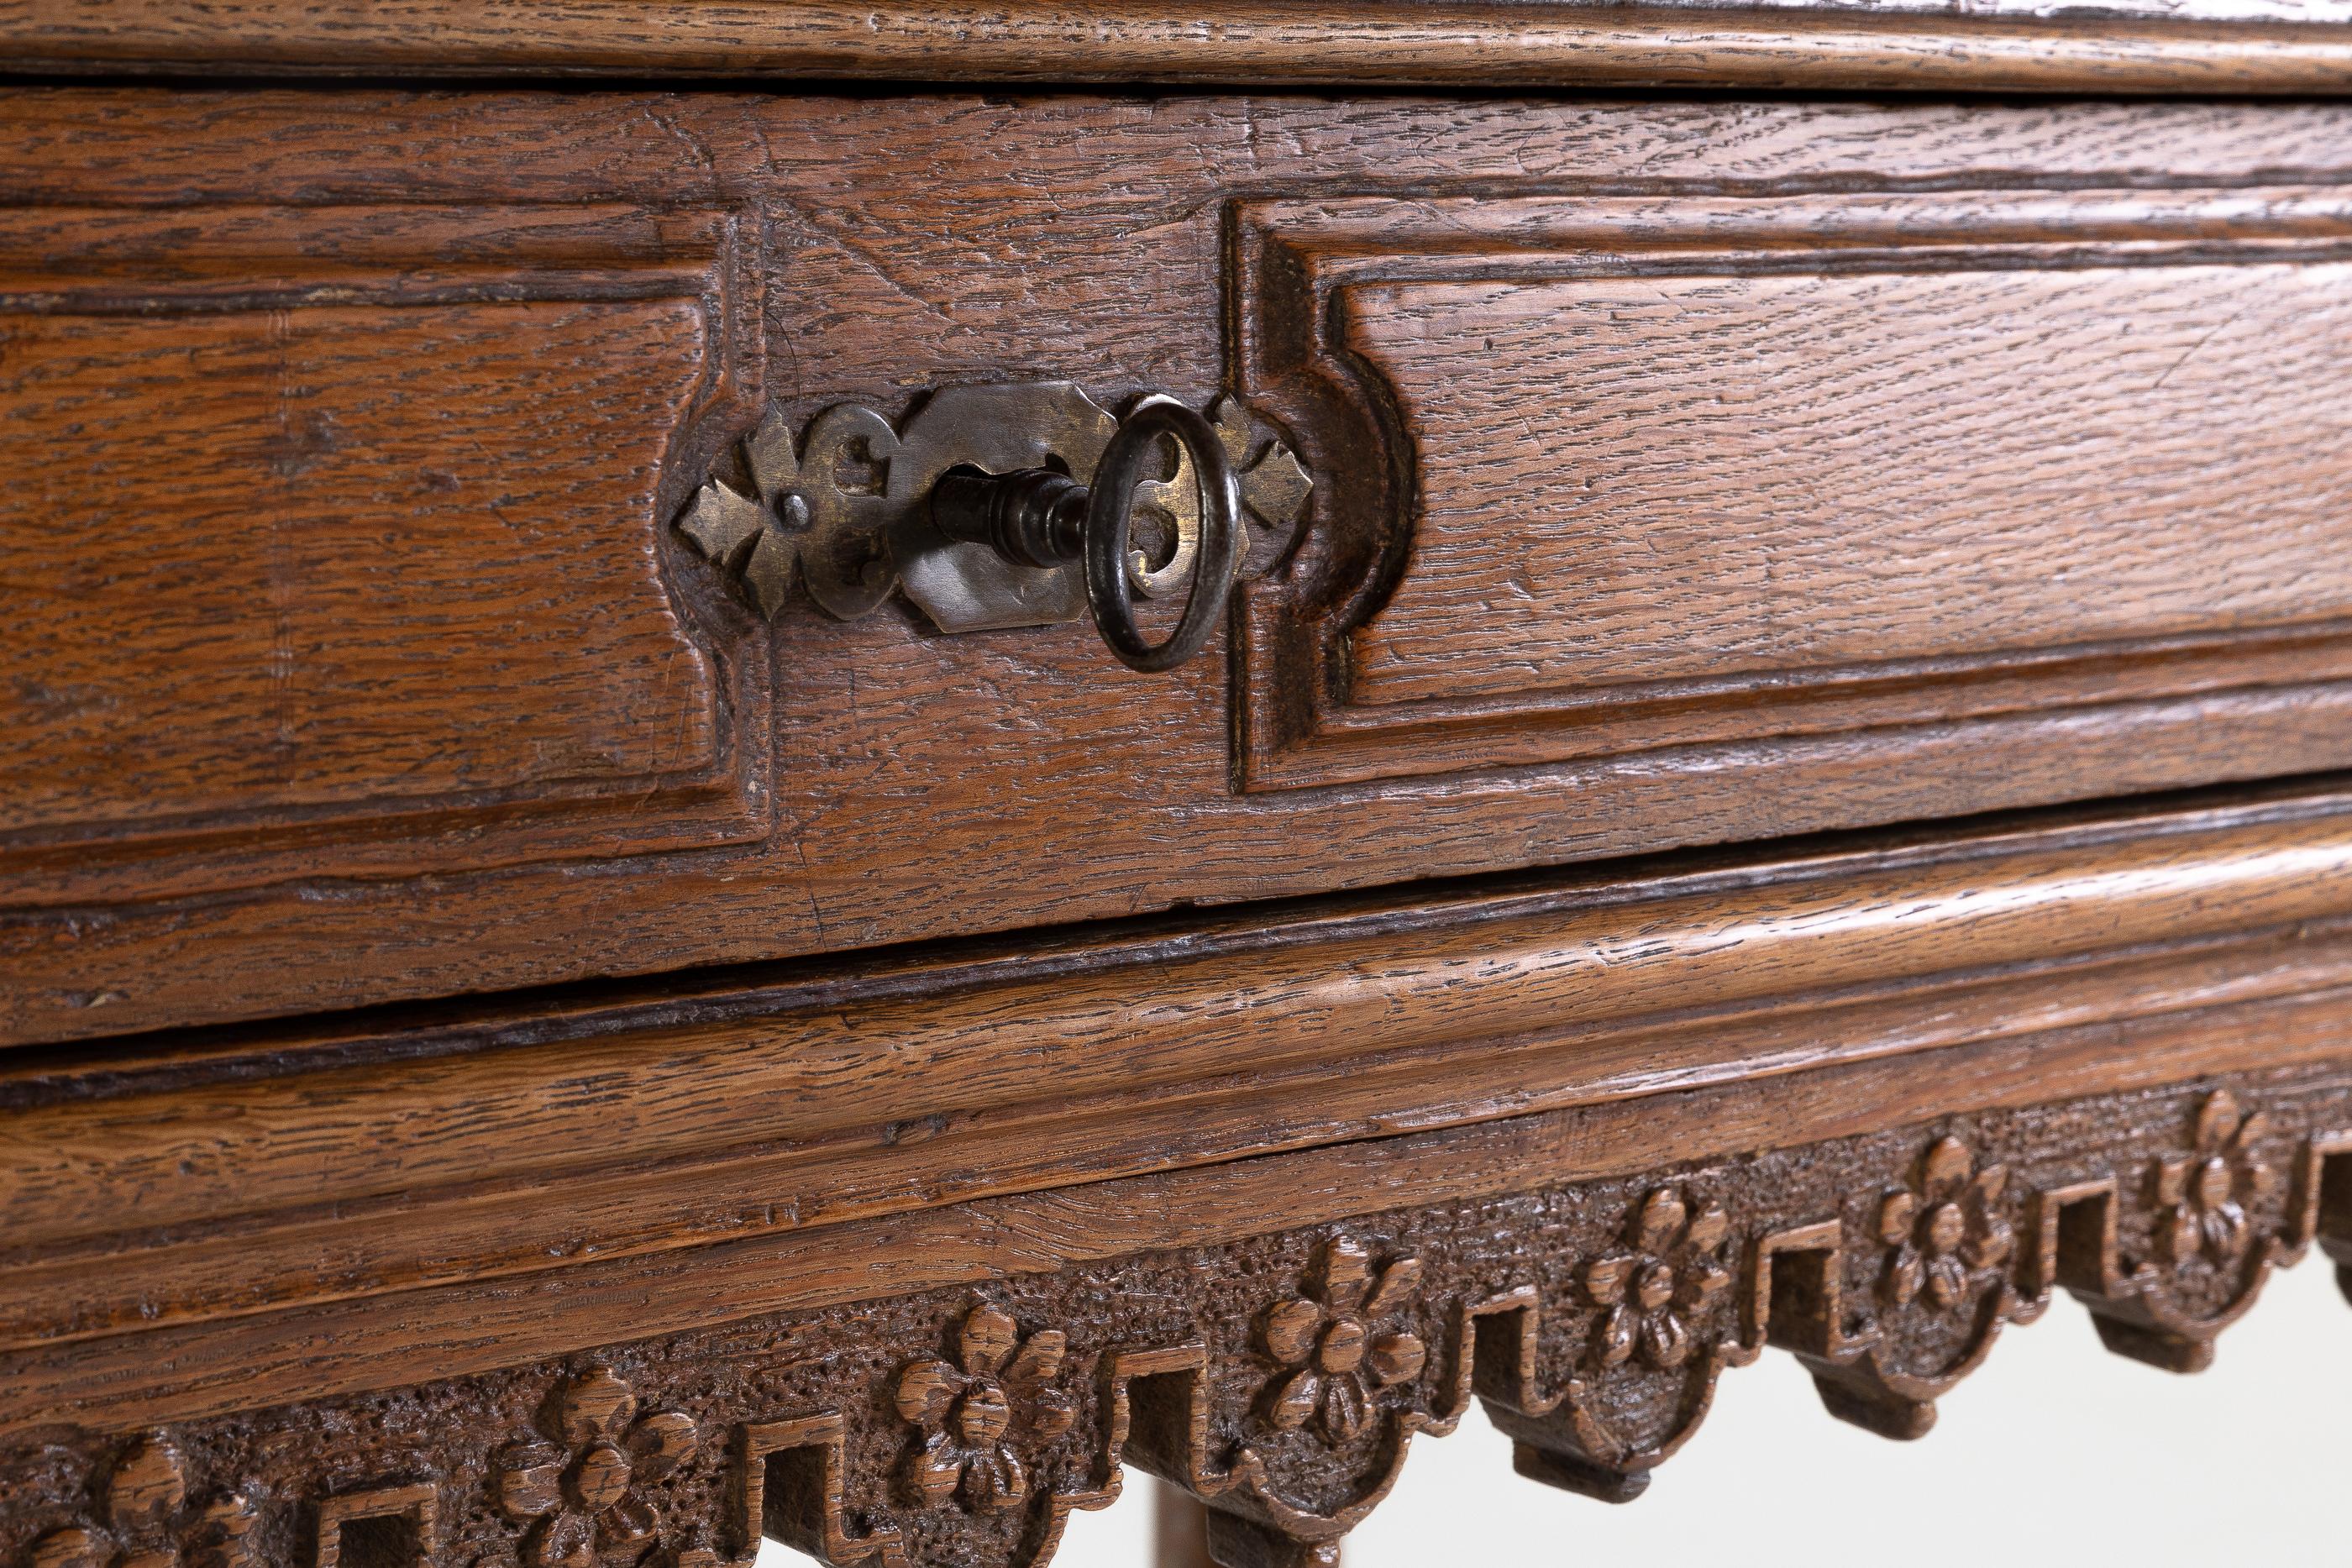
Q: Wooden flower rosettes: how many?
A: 7